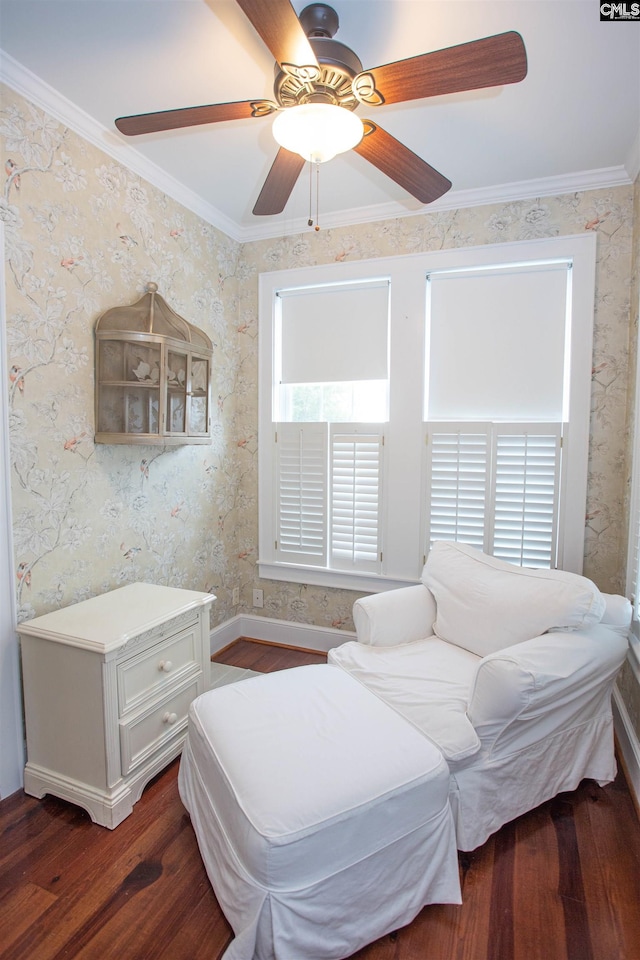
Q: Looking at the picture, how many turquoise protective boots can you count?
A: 0